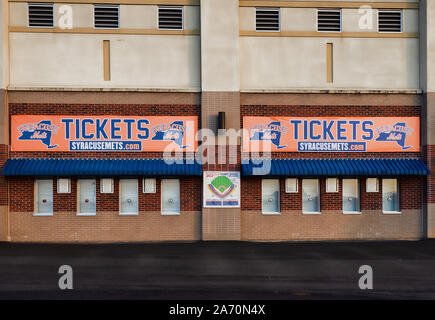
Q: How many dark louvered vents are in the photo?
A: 6